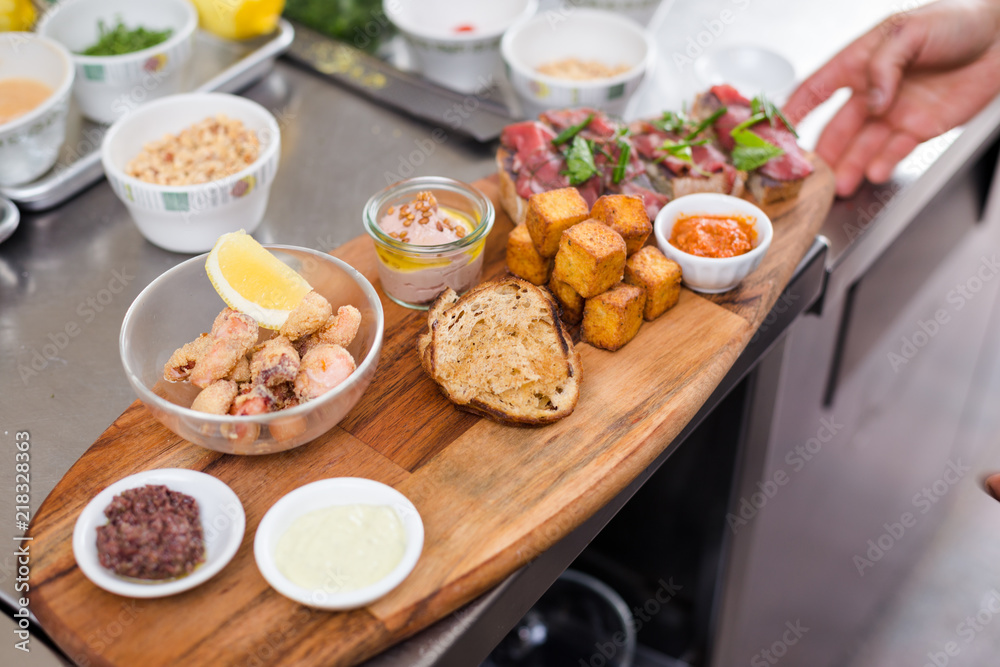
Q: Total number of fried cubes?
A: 7